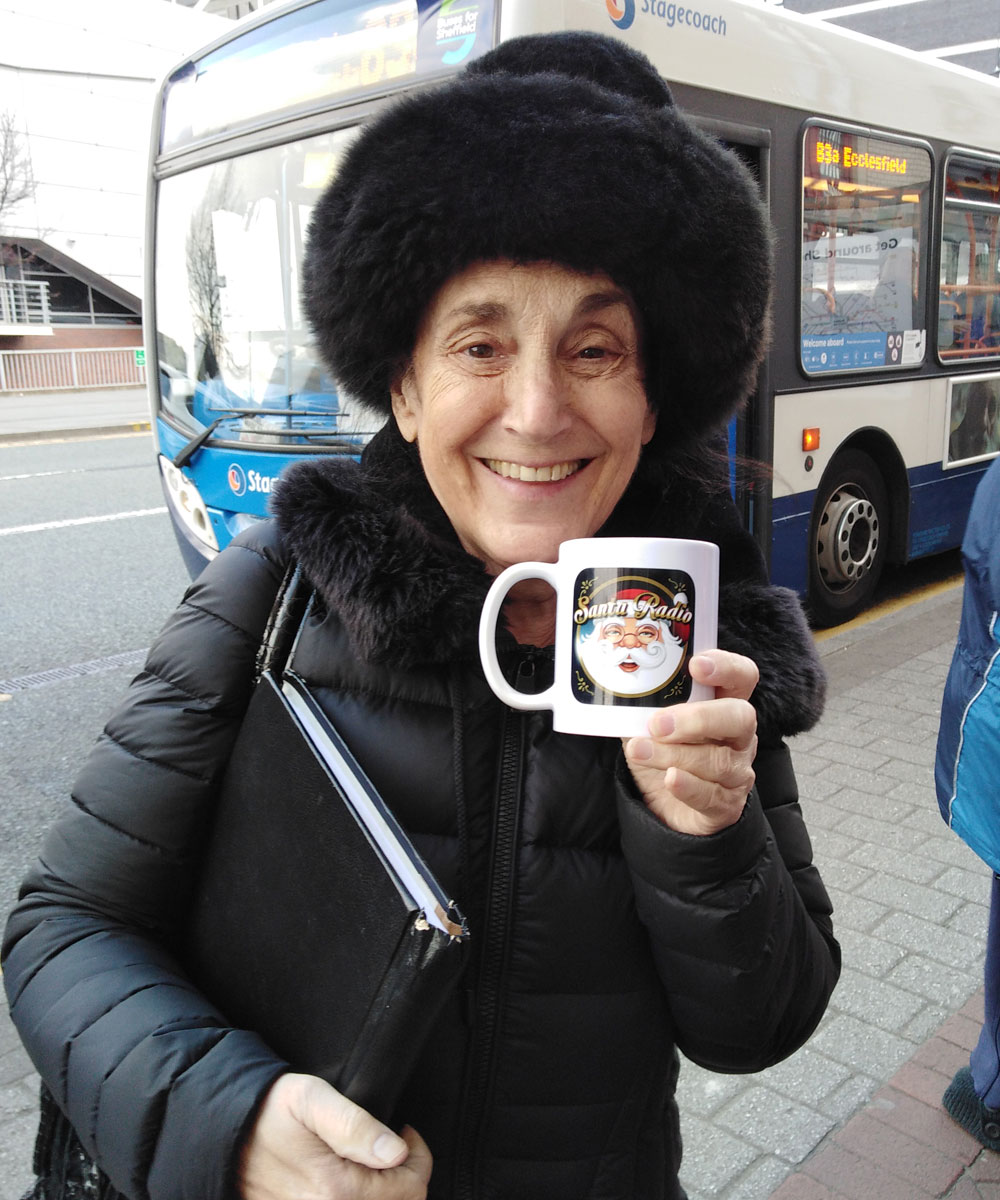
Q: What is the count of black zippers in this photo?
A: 1